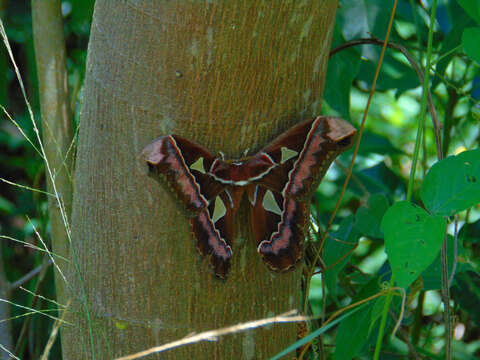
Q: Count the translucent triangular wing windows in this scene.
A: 4